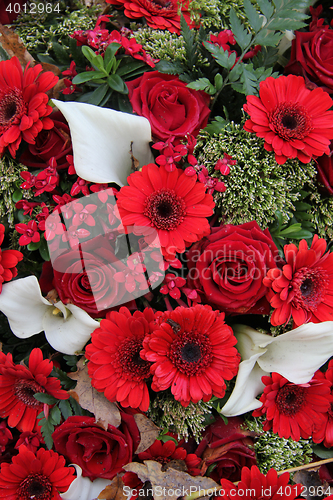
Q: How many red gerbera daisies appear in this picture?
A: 14